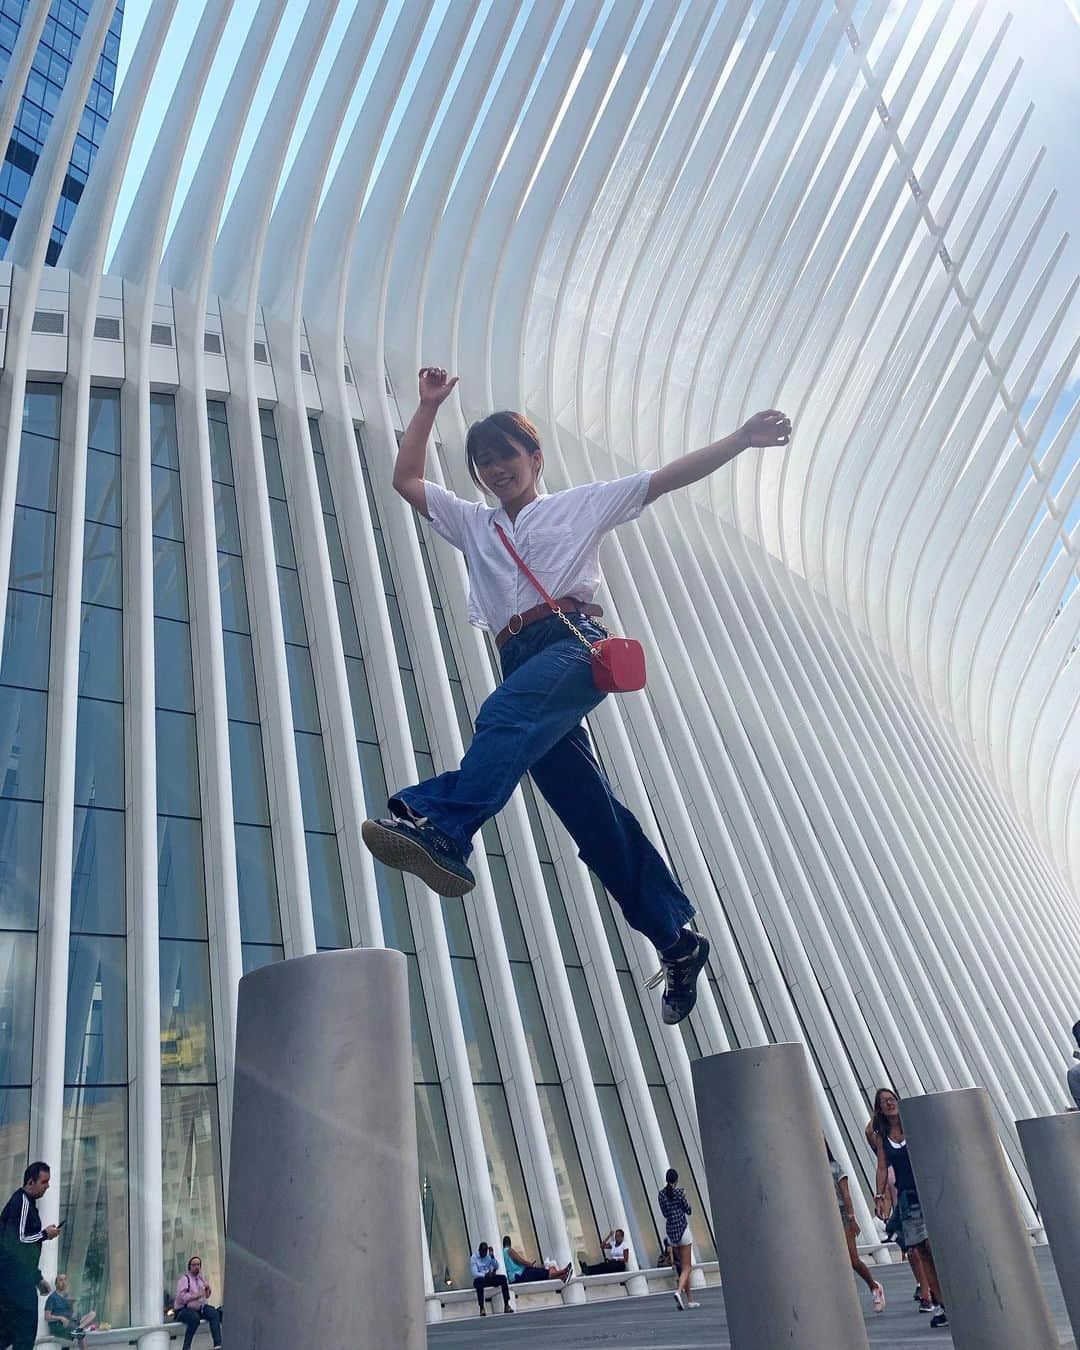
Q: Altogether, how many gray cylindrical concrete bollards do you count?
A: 4